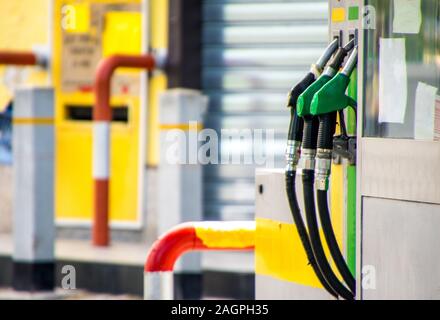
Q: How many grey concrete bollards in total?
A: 2